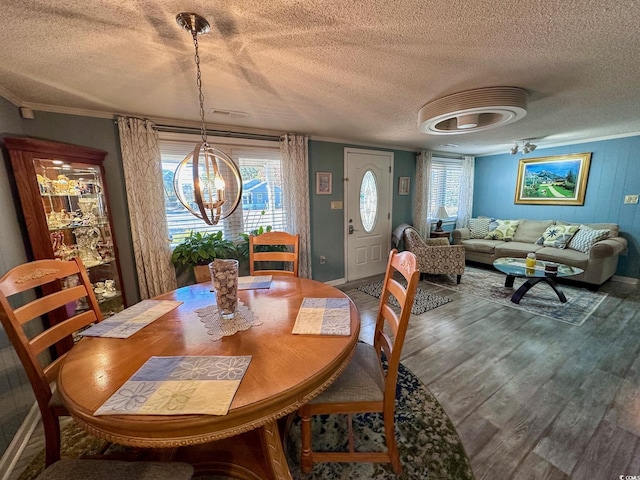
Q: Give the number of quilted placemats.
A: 4